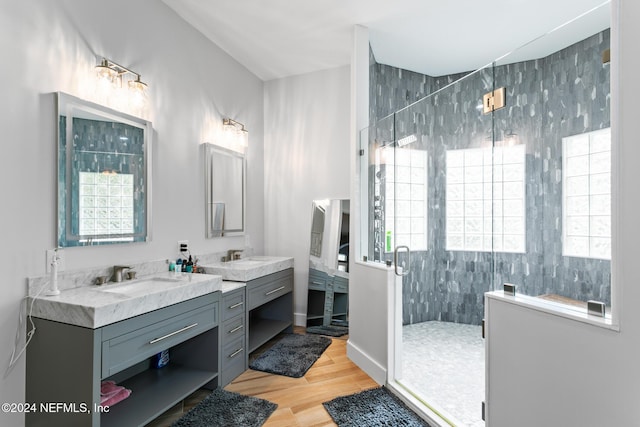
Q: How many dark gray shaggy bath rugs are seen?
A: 3